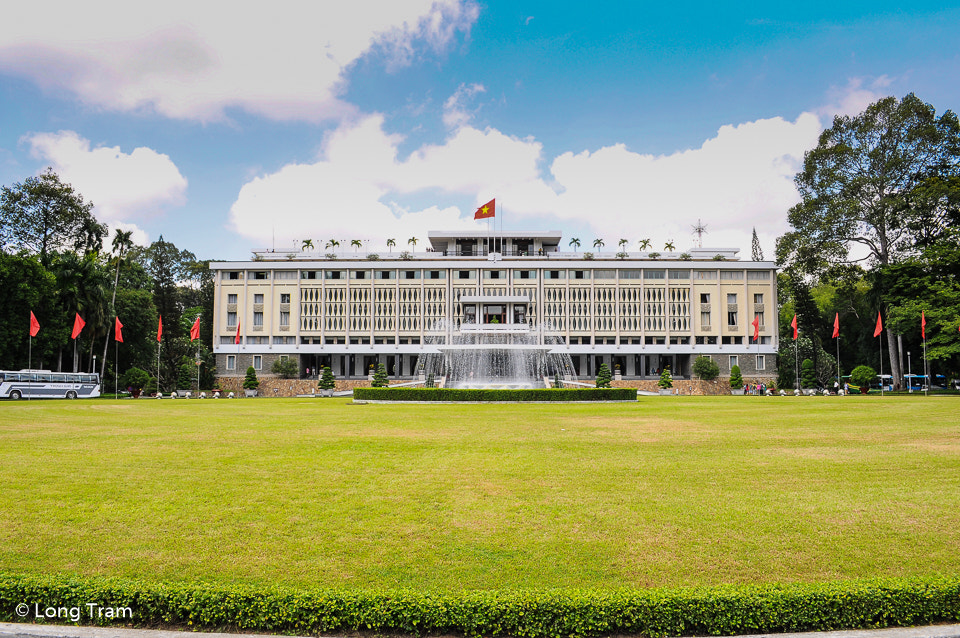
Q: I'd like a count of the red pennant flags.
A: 11